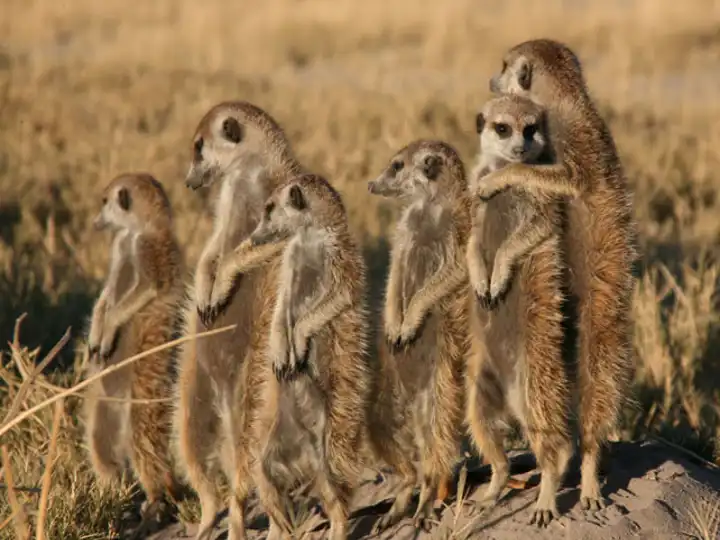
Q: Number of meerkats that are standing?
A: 6